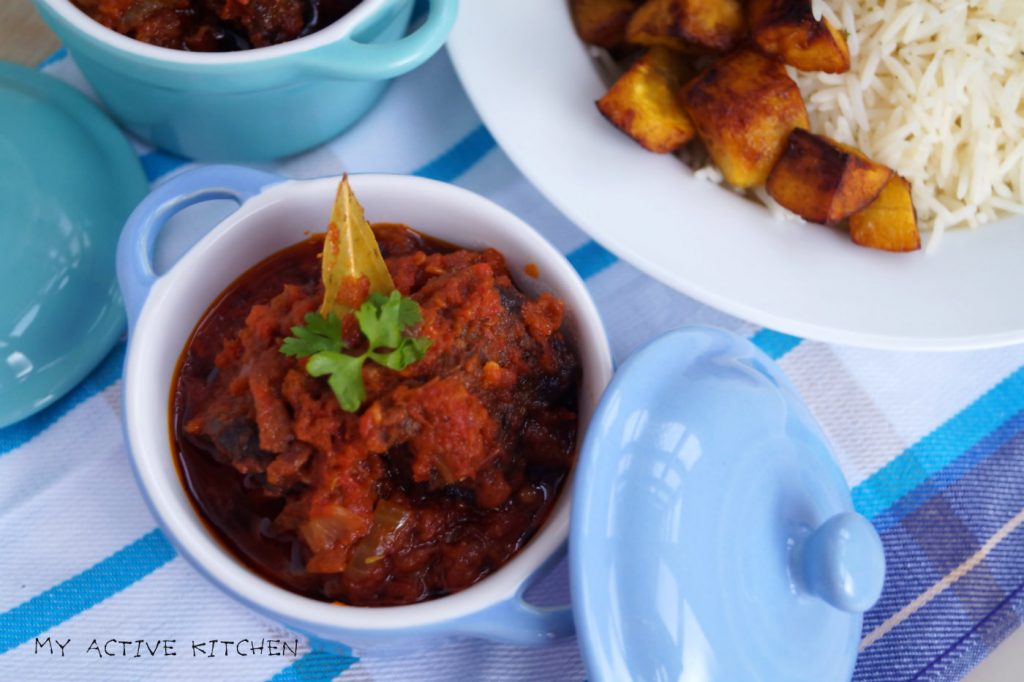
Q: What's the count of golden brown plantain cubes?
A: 7